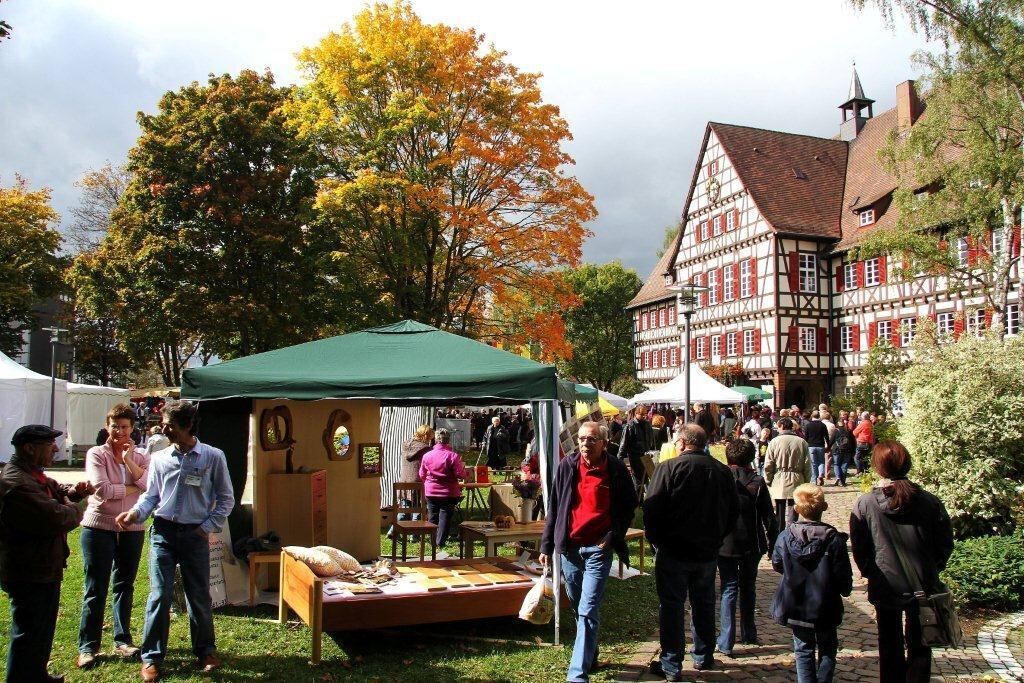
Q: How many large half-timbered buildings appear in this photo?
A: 1